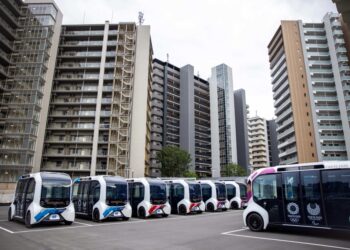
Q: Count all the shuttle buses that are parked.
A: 7